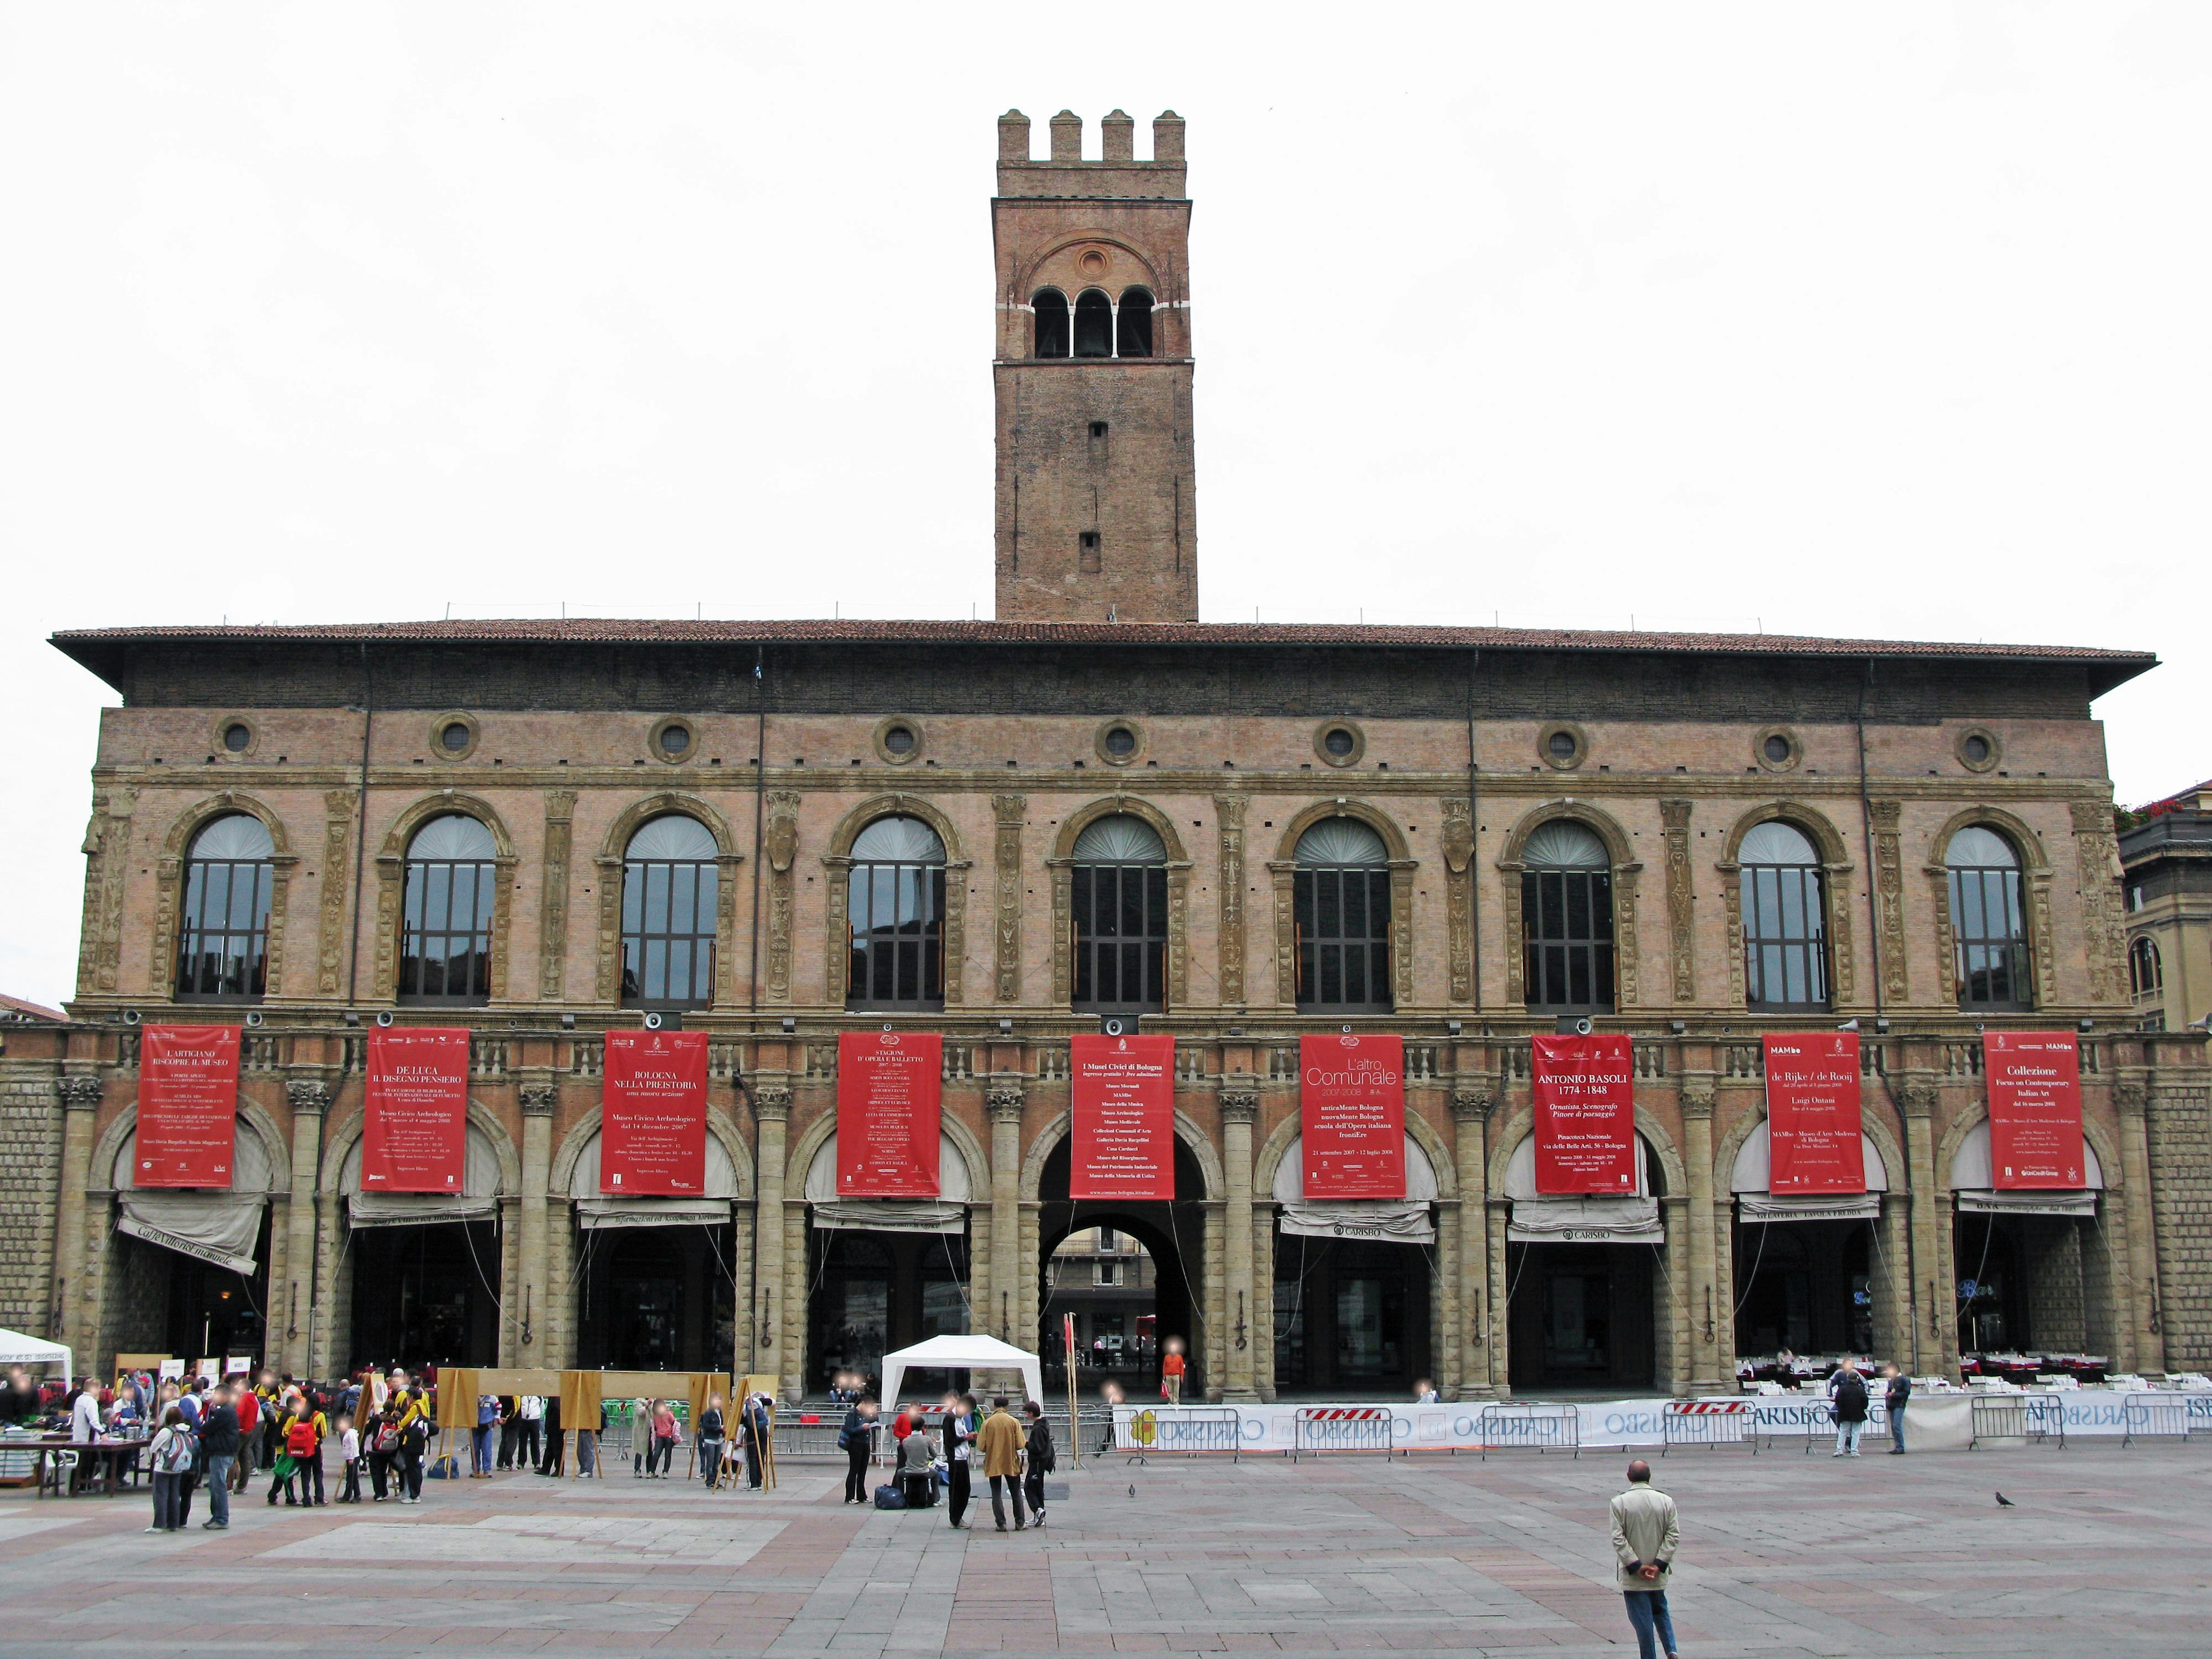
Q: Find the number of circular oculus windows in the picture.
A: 9